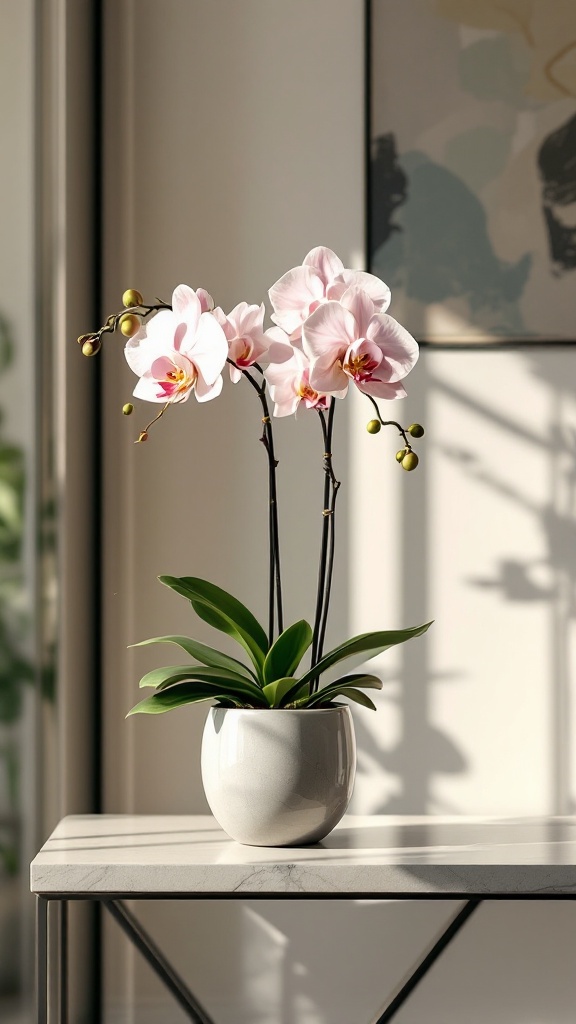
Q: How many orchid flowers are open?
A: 5